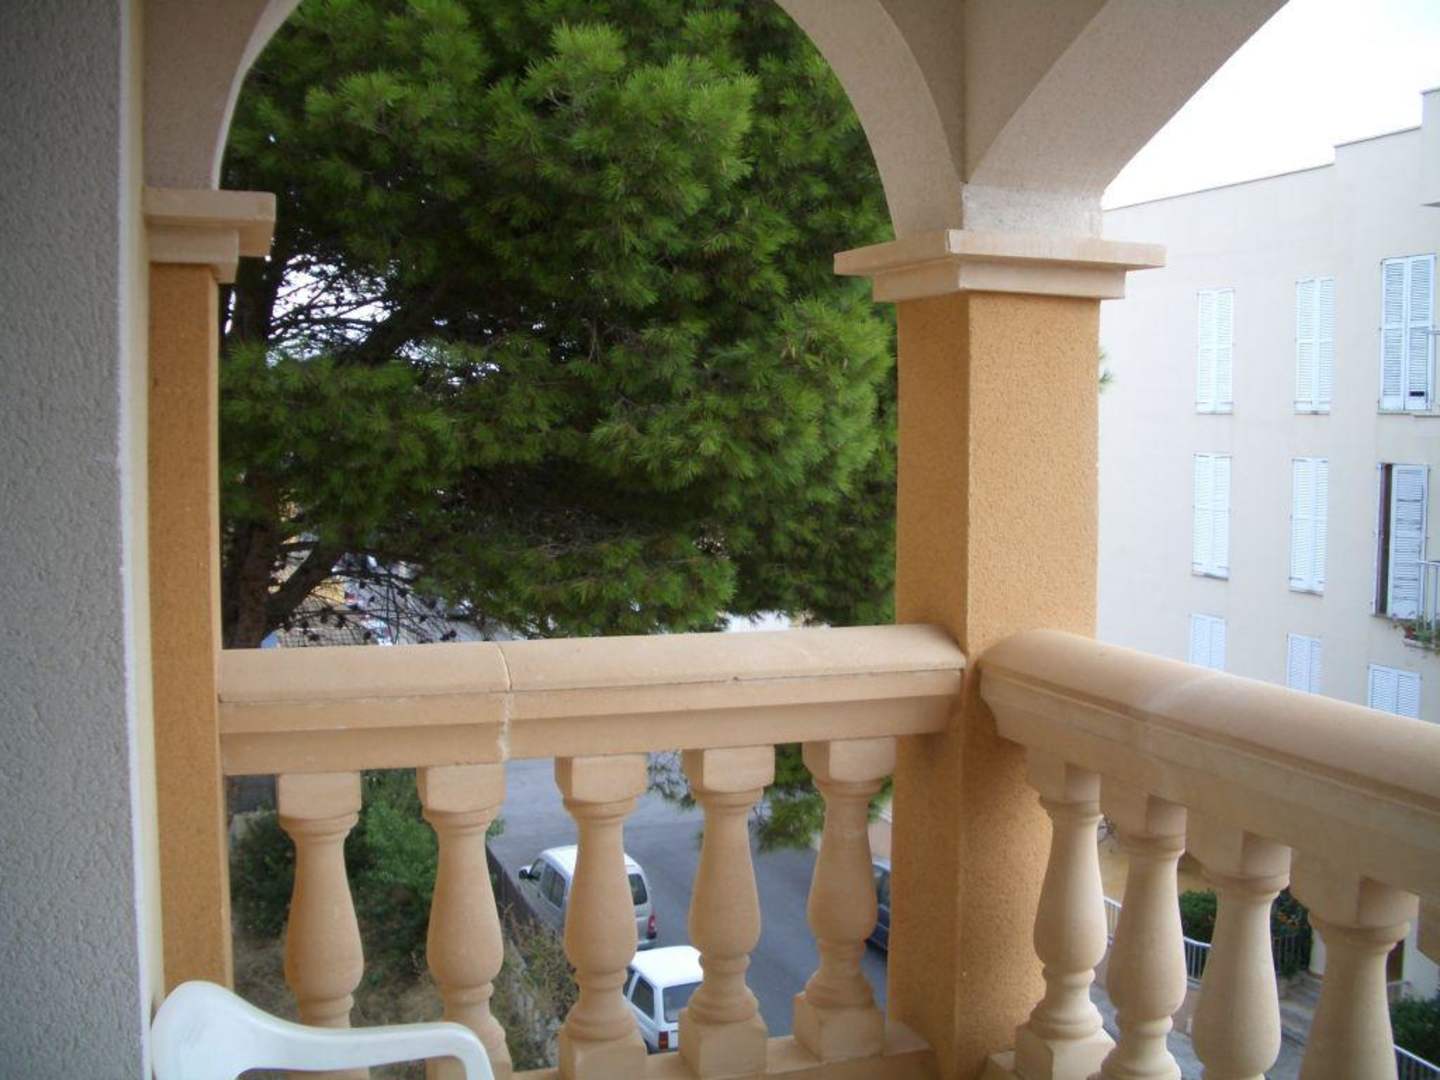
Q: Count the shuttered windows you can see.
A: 9